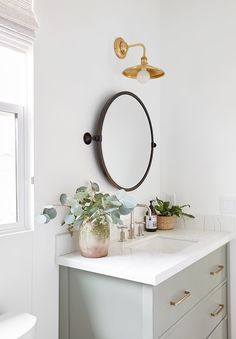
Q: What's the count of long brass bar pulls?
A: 3